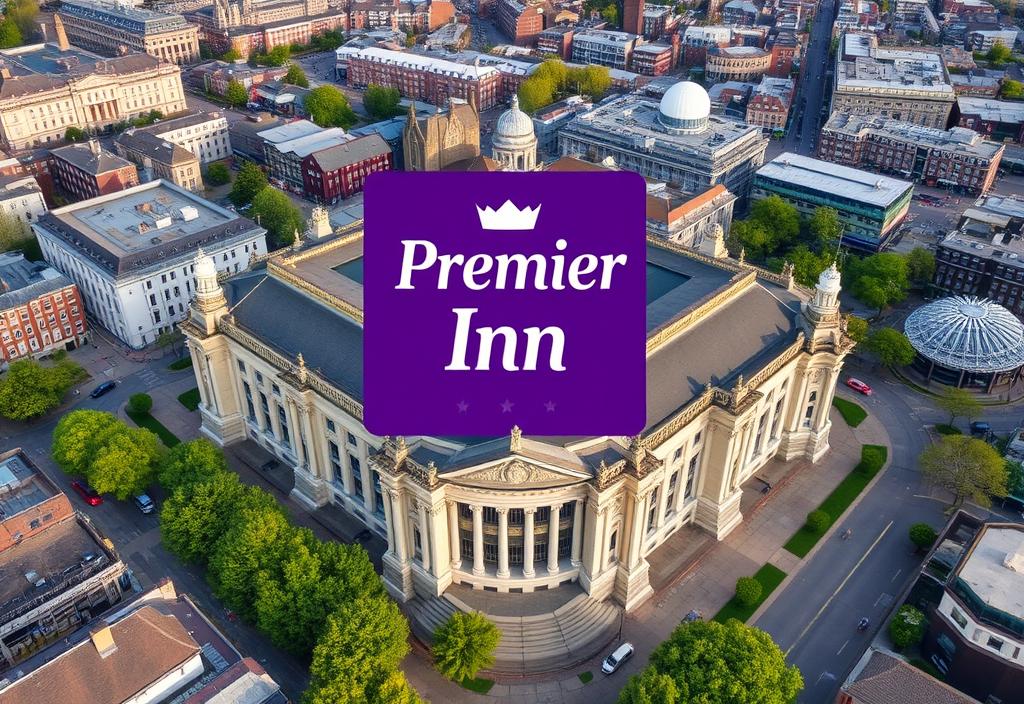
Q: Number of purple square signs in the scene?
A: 1